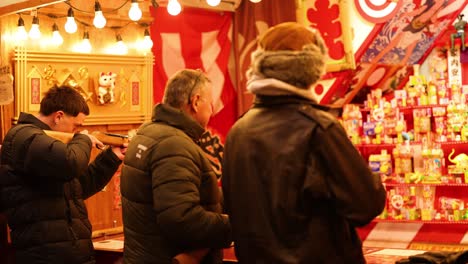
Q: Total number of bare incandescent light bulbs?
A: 12